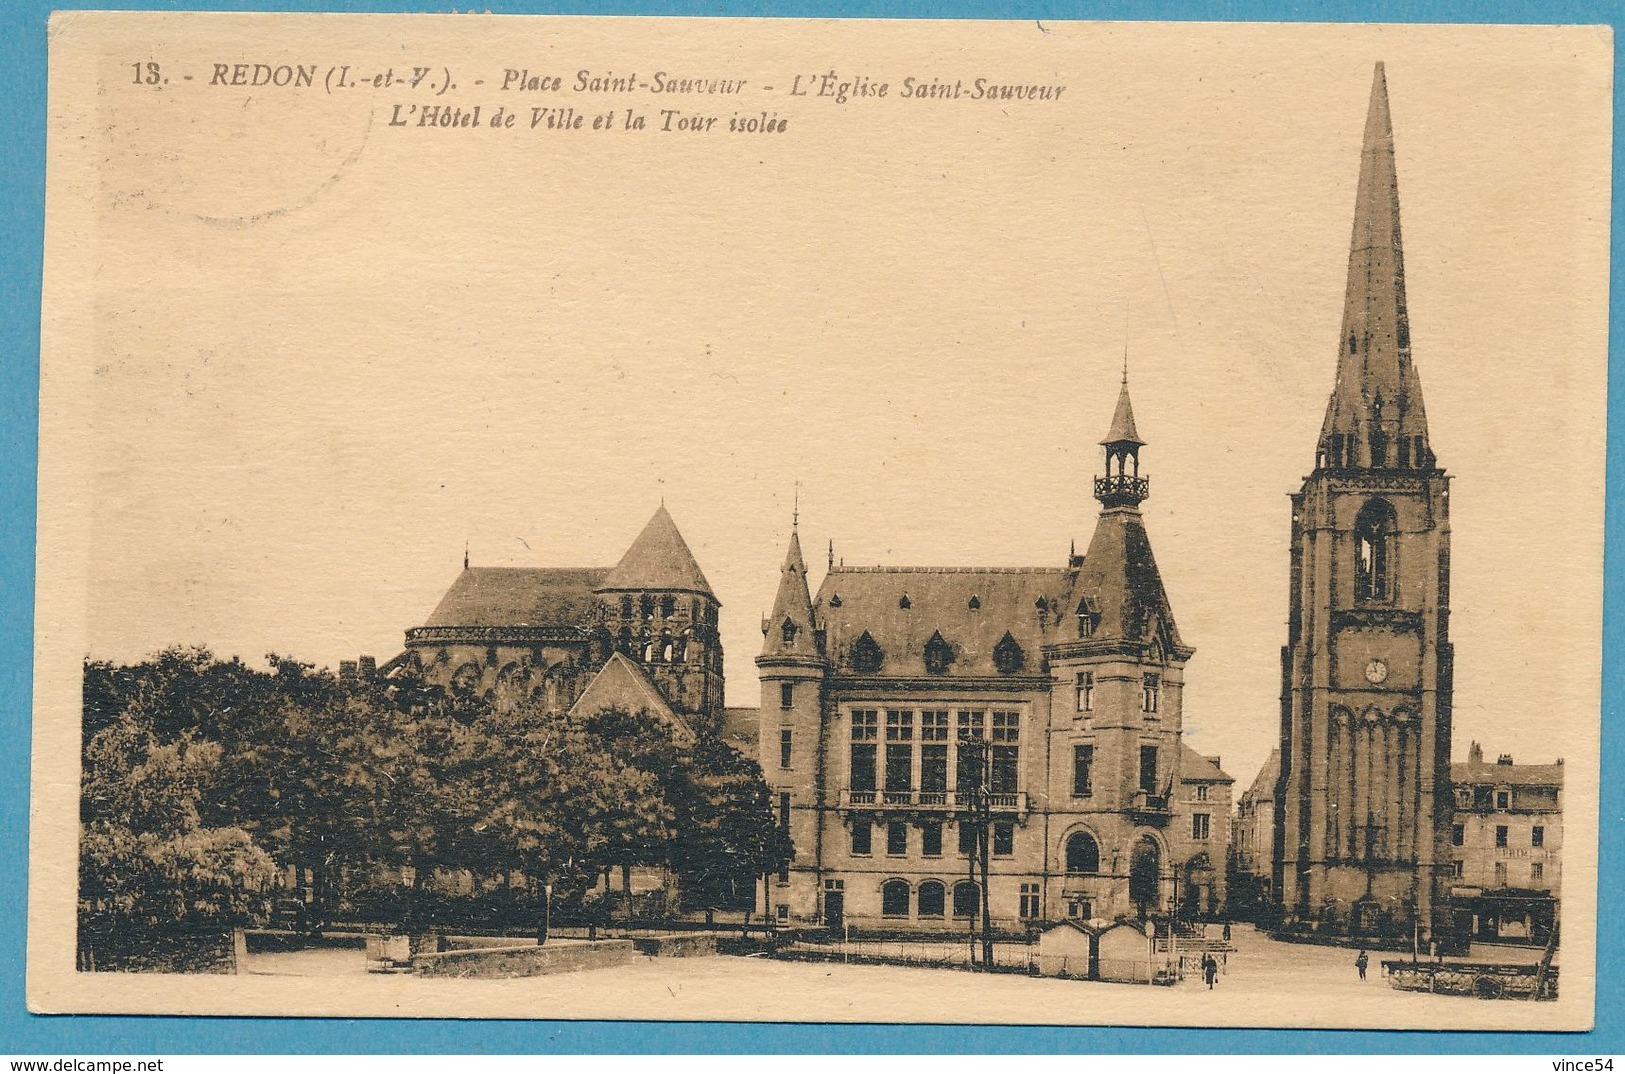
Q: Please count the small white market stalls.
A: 2